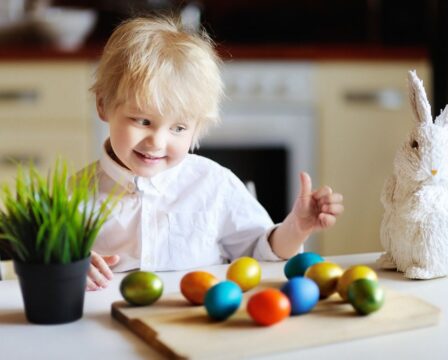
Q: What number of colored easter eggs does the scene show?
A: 10